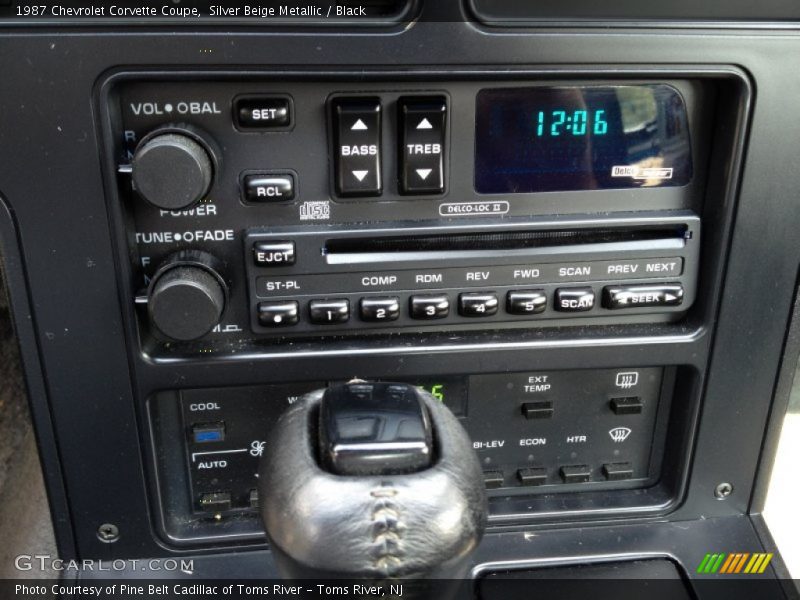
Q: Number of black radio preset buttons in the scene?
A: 5